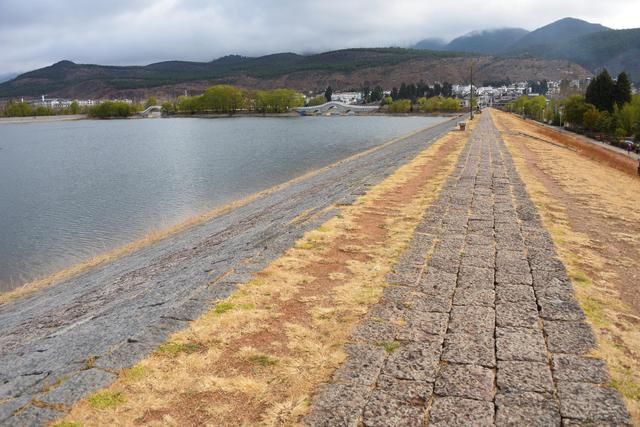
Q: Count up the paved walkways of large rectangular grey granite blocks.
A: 1